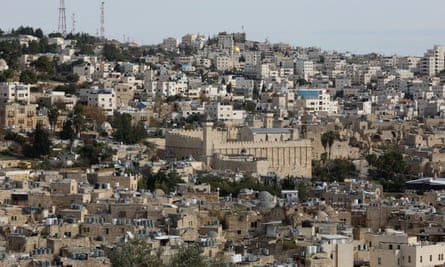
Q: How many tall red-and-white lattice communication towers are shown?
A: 2